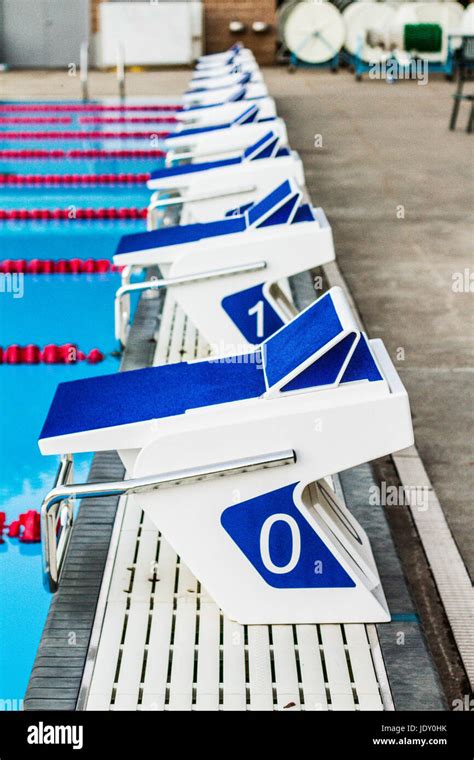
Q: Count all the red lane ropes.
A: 9